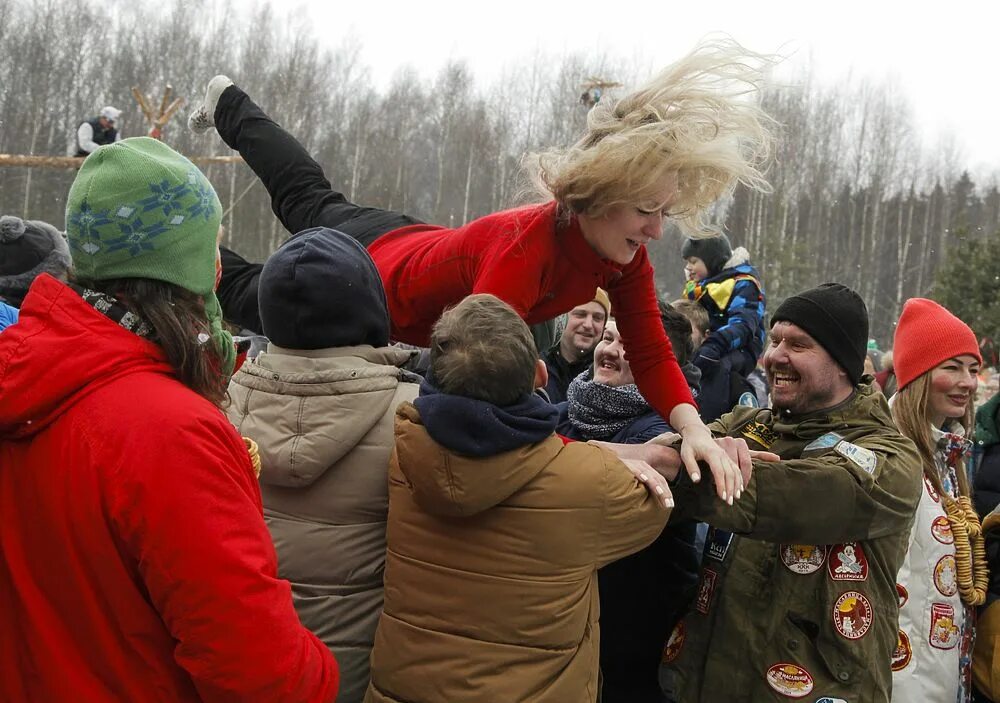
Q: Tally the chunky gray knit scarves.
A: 1